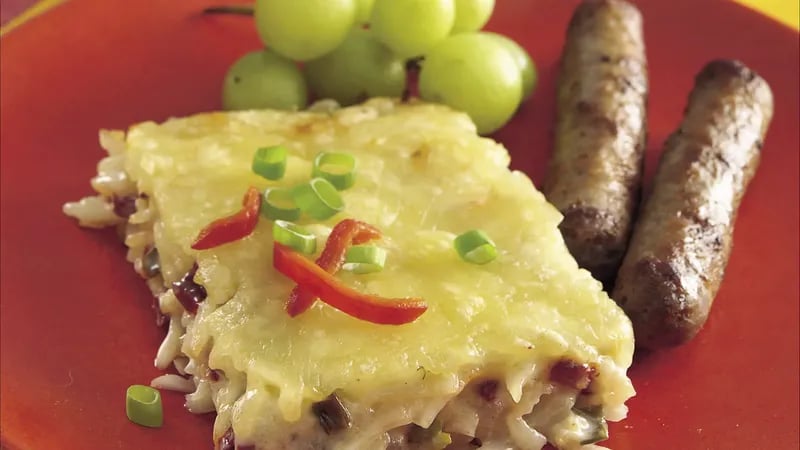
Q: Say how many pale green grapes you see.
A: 8